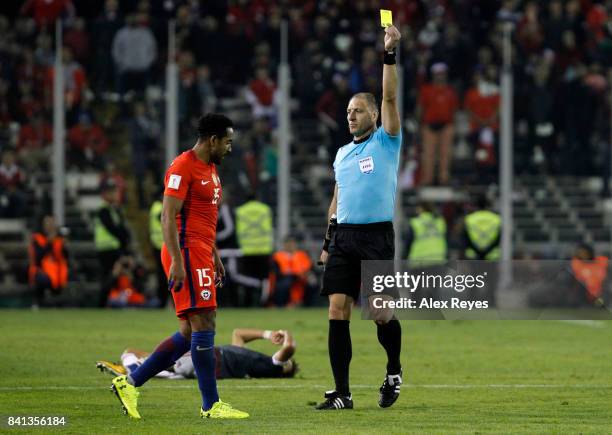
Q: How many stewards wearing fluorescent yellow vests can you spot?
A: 5